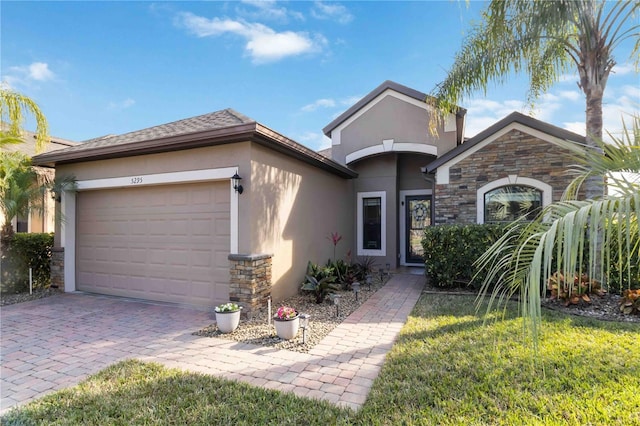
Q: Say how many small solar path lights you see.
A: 6